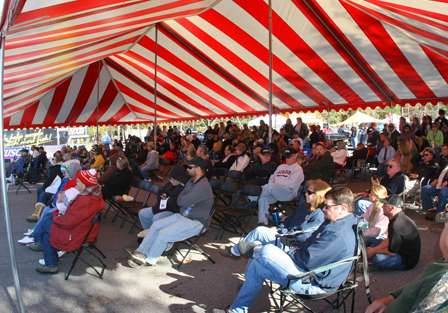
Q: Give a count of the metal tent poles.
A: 4